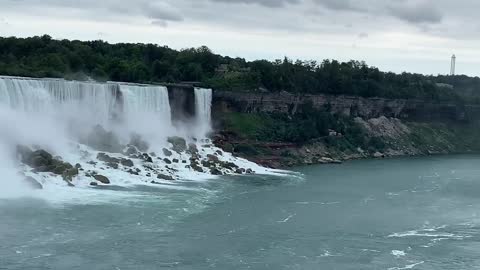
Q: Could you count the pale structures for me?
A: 1